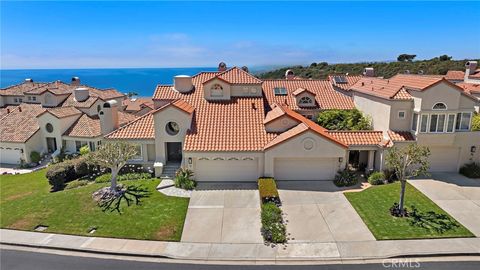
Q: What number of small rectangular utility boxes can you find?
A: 2